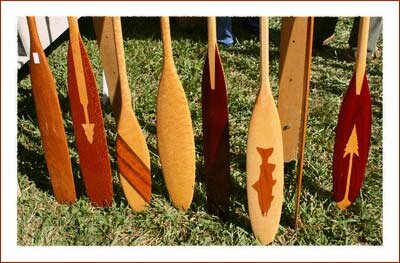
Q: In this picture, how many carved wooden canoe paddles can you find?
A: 7